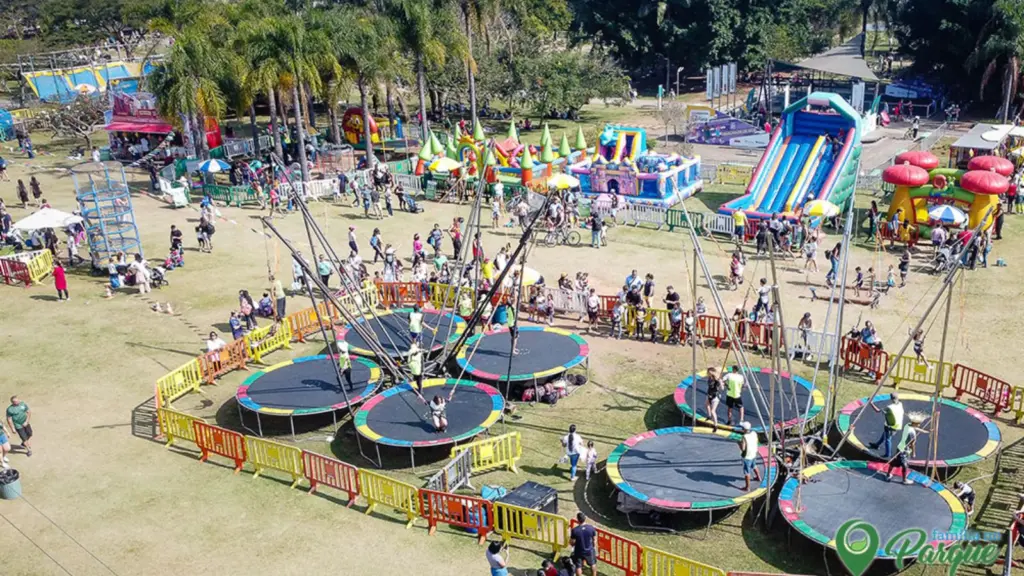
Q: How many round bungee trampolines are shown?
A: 8